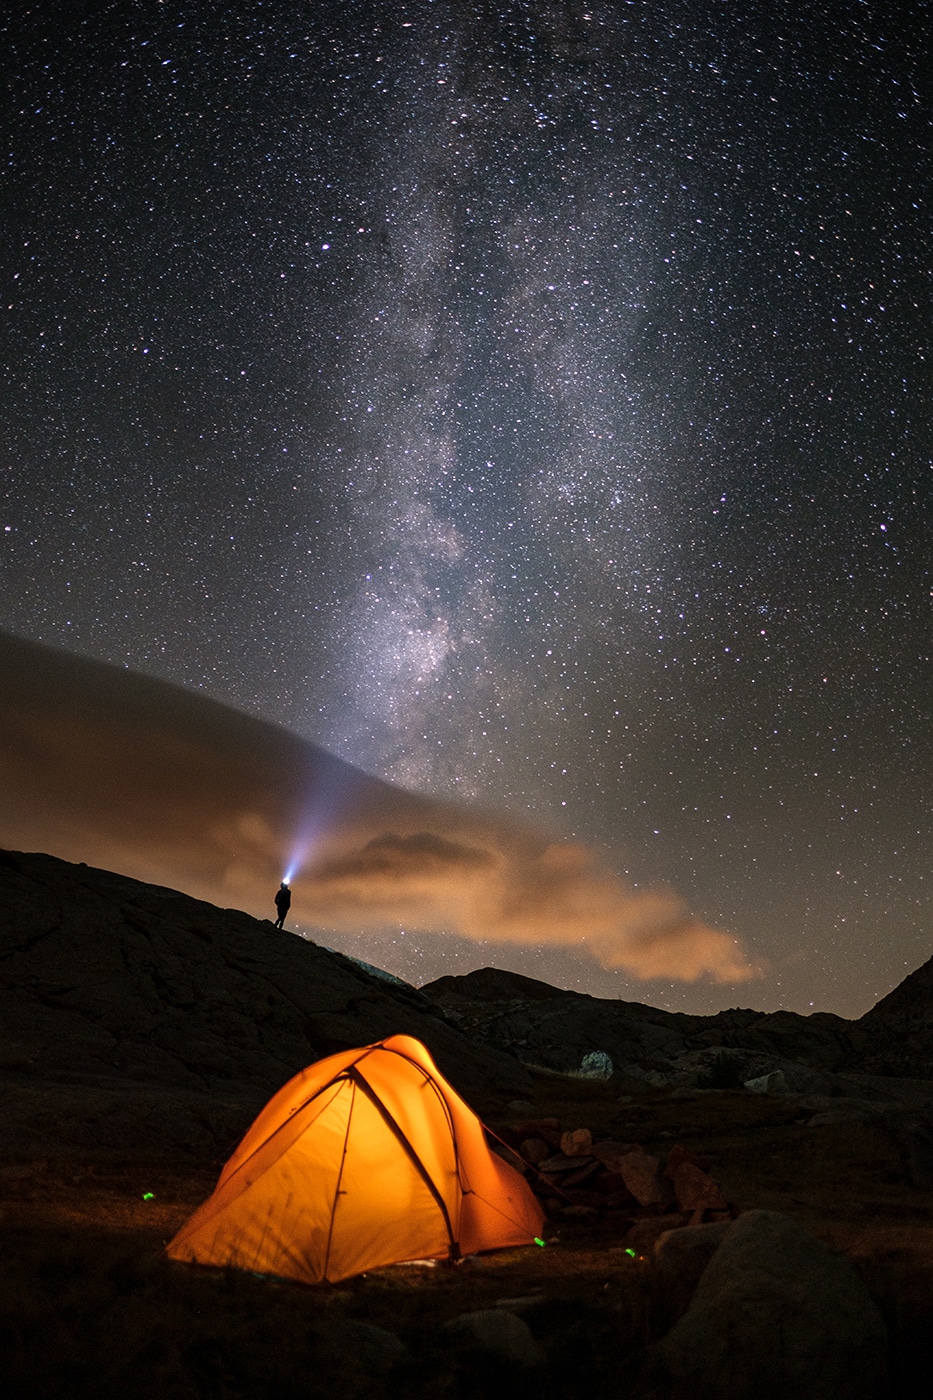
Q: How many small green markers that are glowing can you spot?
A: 3